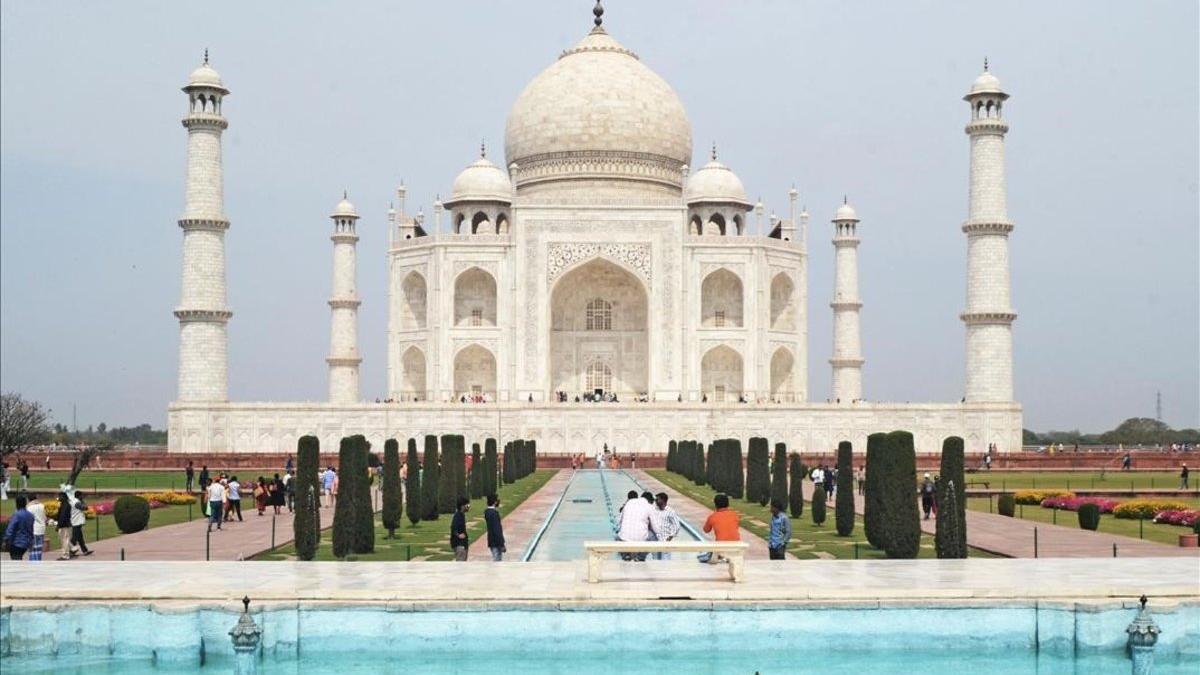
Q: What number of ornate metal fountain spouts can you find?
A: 2